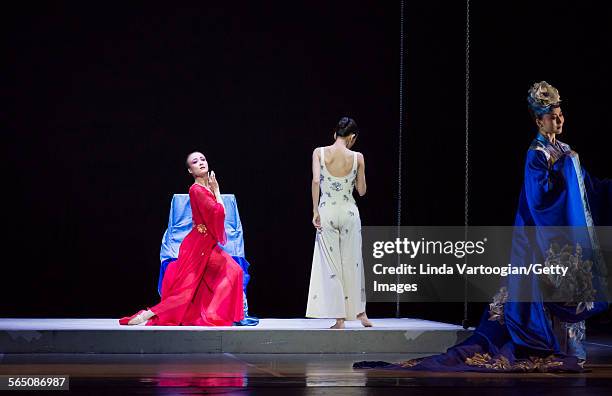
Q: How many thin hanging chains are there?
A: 2